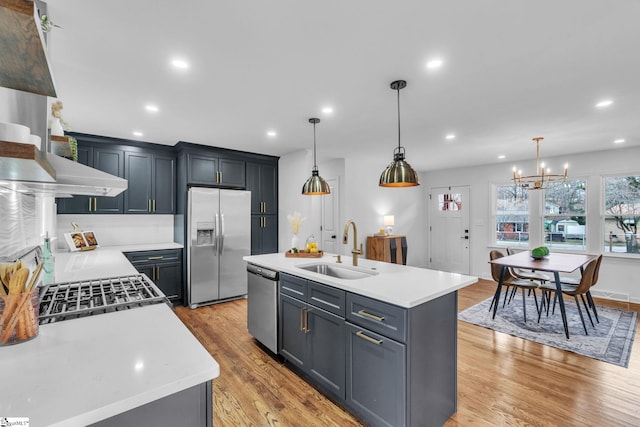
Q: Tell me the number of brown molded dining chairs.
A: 4